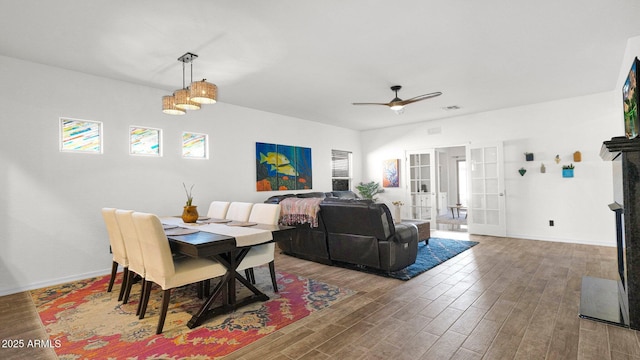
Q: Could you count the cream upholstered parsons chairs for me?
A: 6